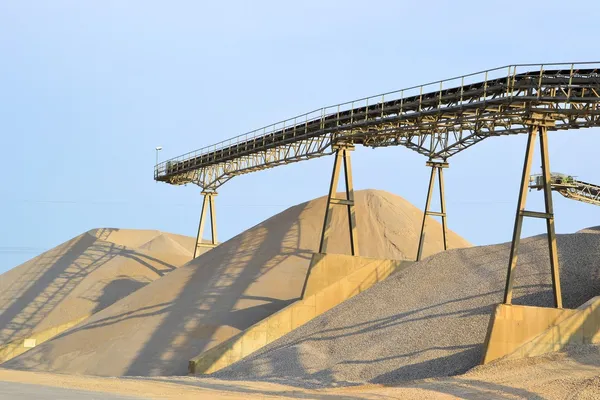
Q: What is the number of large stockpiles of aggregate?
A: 3